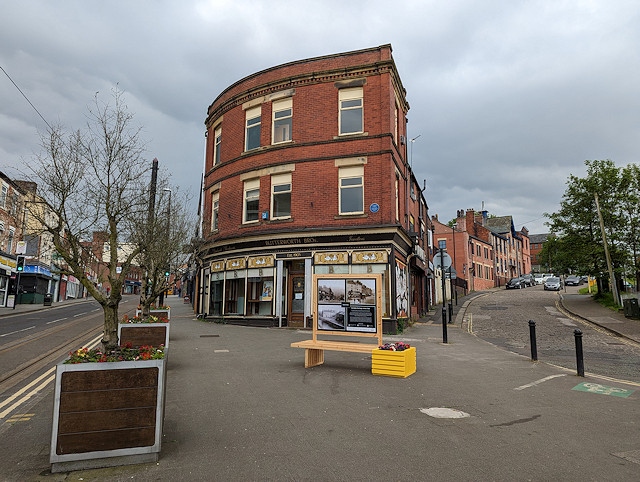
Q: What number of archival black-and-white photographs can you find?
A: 3